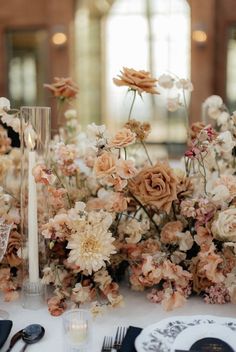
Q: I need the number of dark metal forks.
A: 2